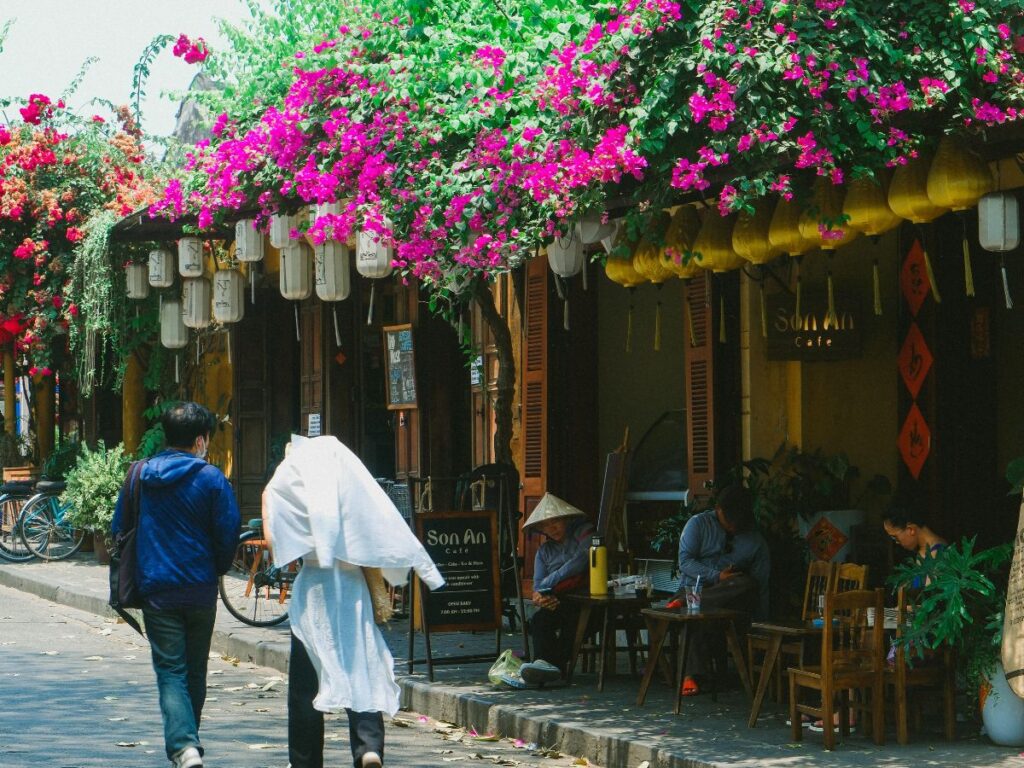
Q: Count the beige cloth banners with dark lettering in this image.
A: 1